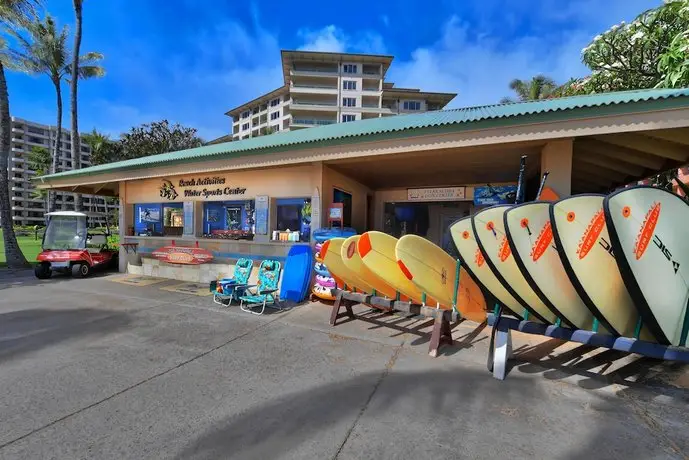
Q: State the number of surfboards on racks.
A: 9